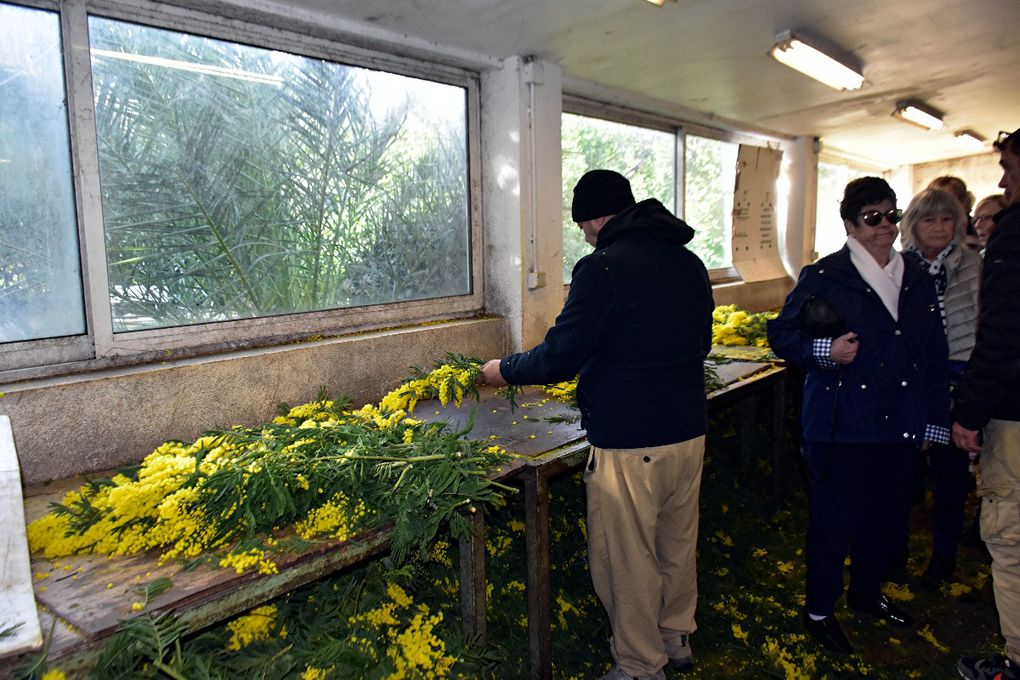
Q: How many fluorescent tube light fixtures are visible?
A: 4